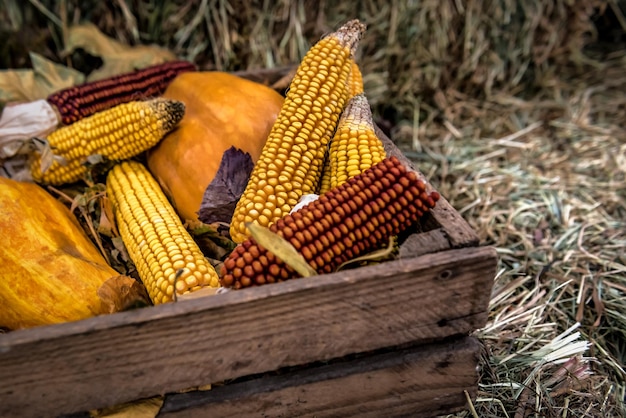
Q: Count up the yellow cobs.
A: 5